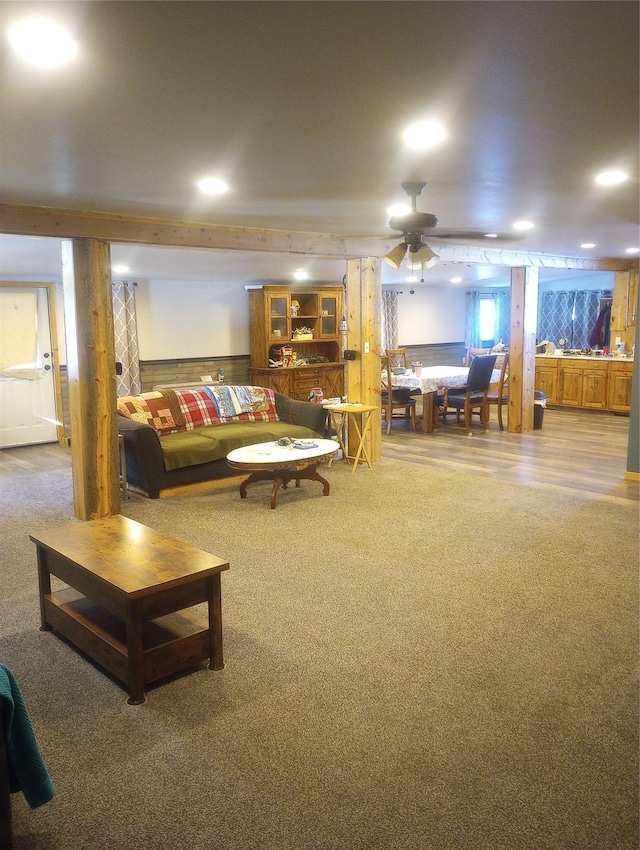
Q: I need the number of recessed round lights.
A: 13